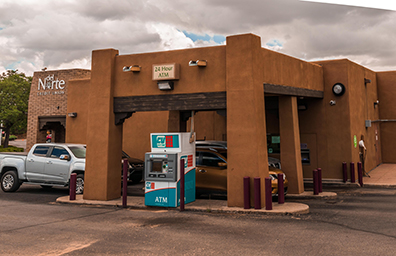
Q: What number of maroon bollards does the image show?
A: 12